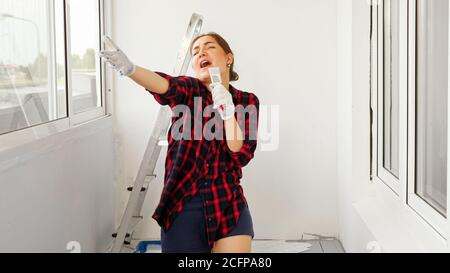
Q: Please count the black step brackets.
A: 4